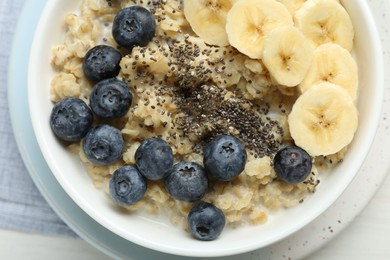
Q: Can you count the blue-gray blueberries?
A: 11